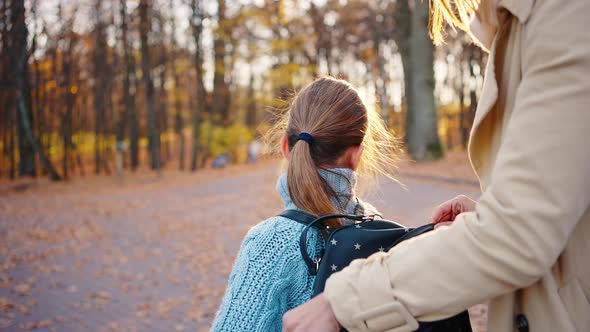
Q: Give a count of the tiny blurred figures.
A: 2